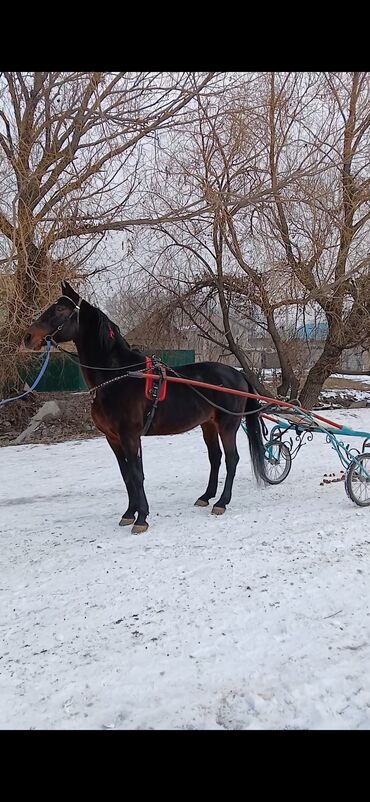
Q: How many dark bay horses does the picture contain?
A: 1